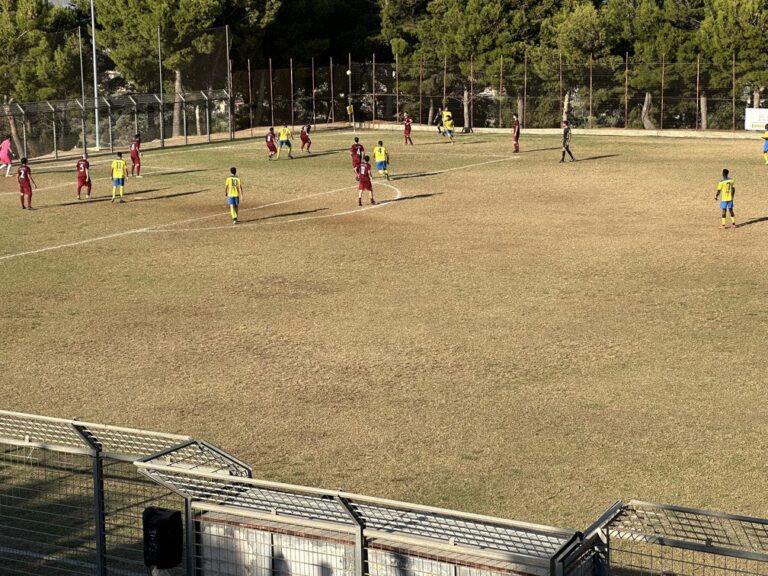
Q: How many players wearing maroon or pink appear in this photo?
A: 10